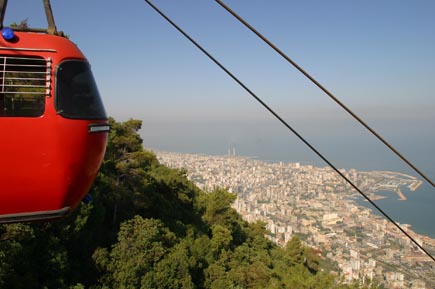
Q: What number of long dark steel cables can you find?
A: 2